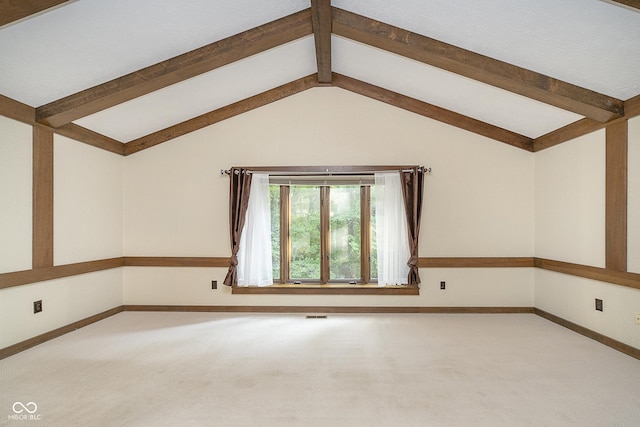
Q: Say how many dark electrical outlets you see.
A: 4